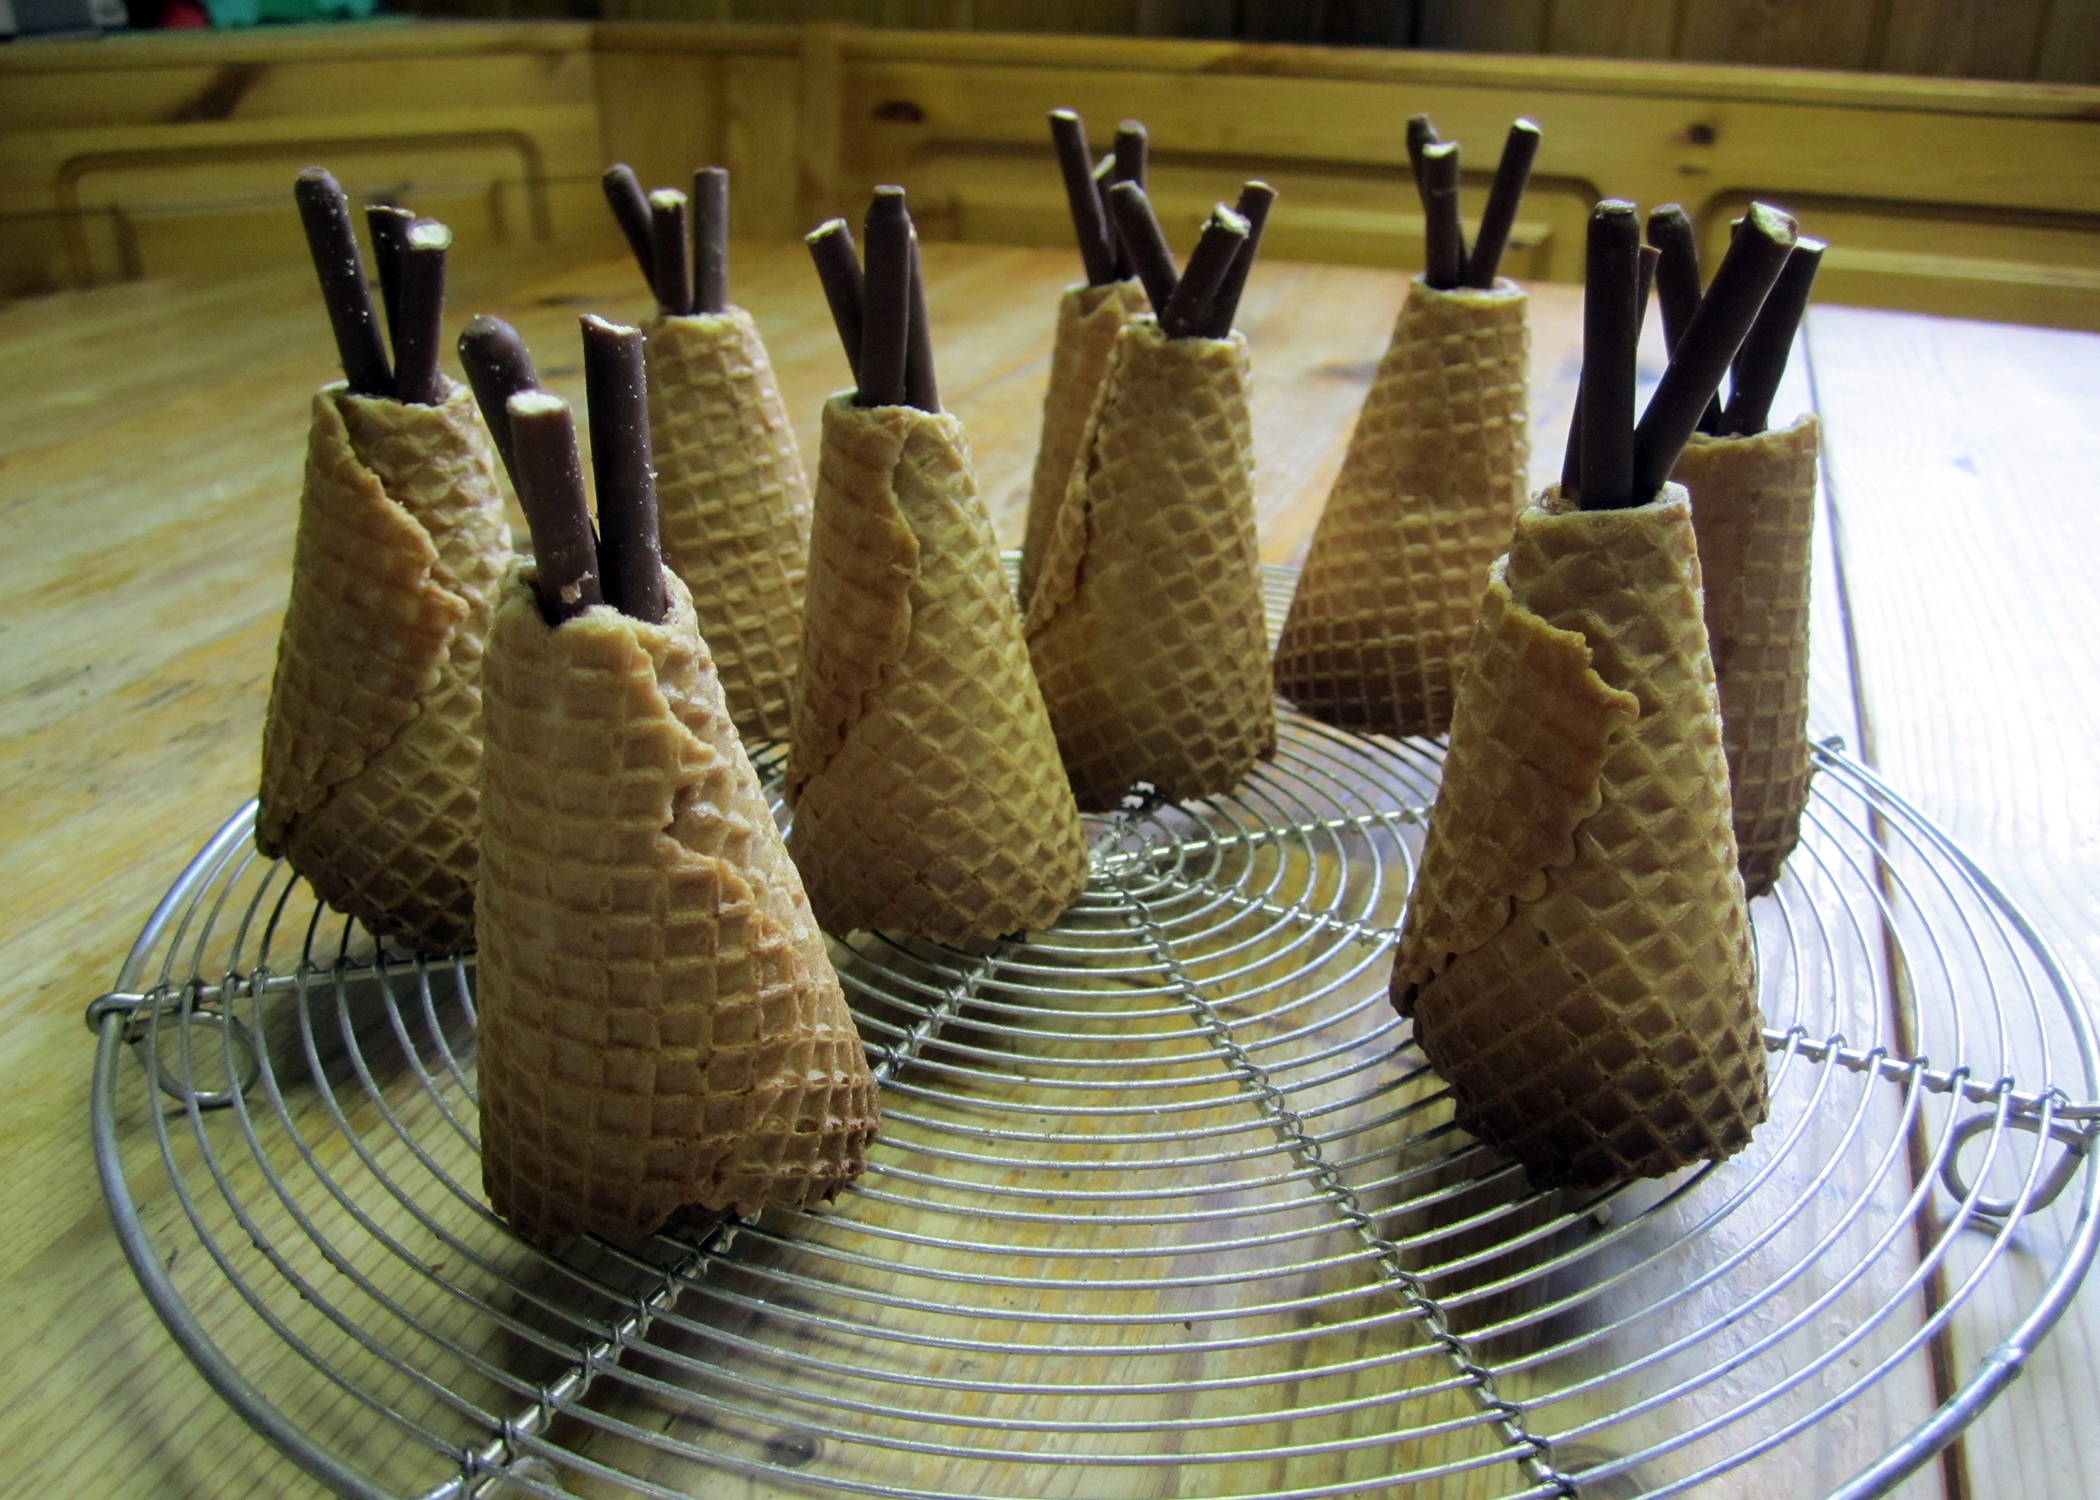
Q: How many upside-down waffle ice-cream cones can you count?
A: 9